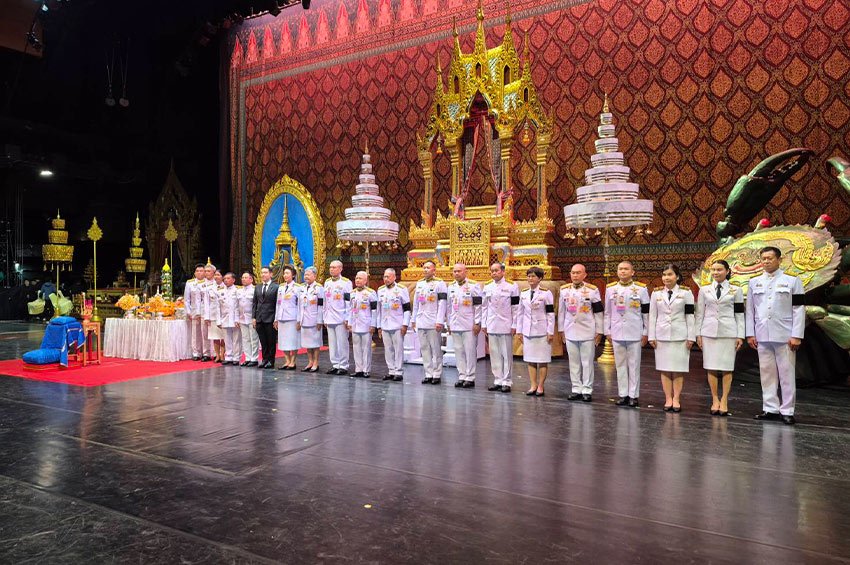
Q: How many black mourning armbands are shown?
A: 13